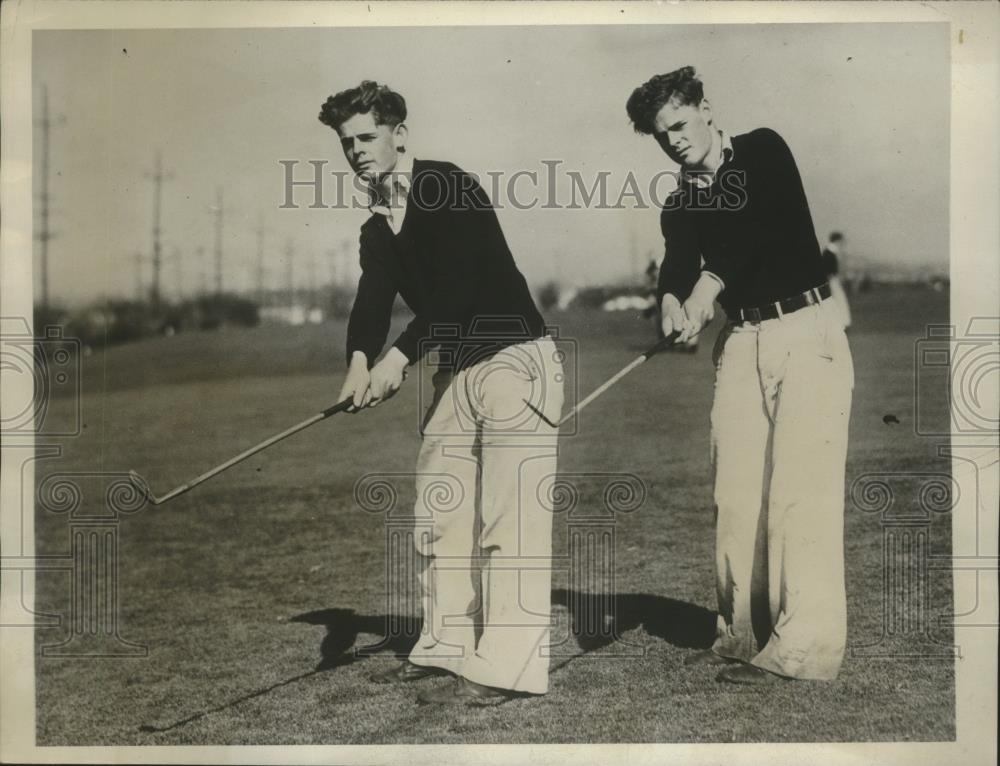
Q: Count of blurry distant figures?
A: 2